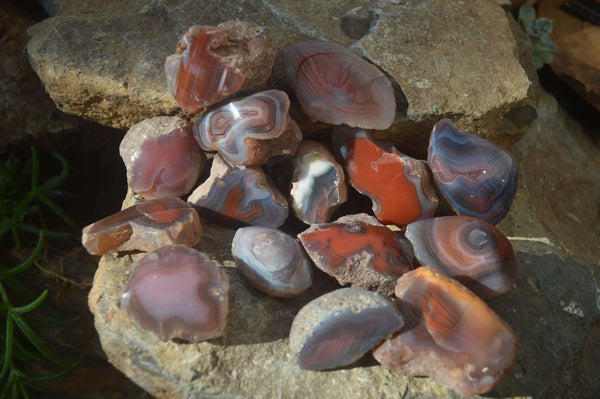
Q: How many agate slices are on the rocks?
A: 15